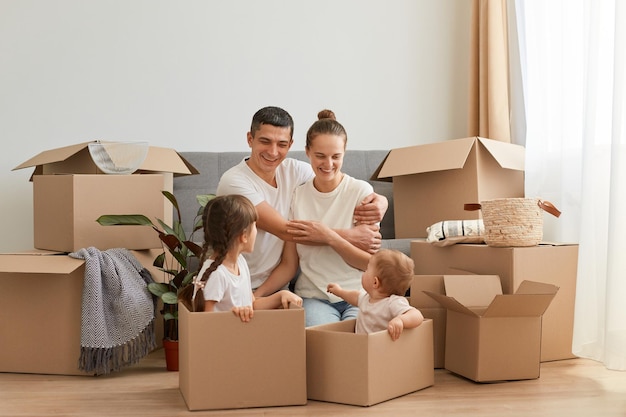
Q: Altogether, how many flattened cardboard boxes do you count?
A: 0